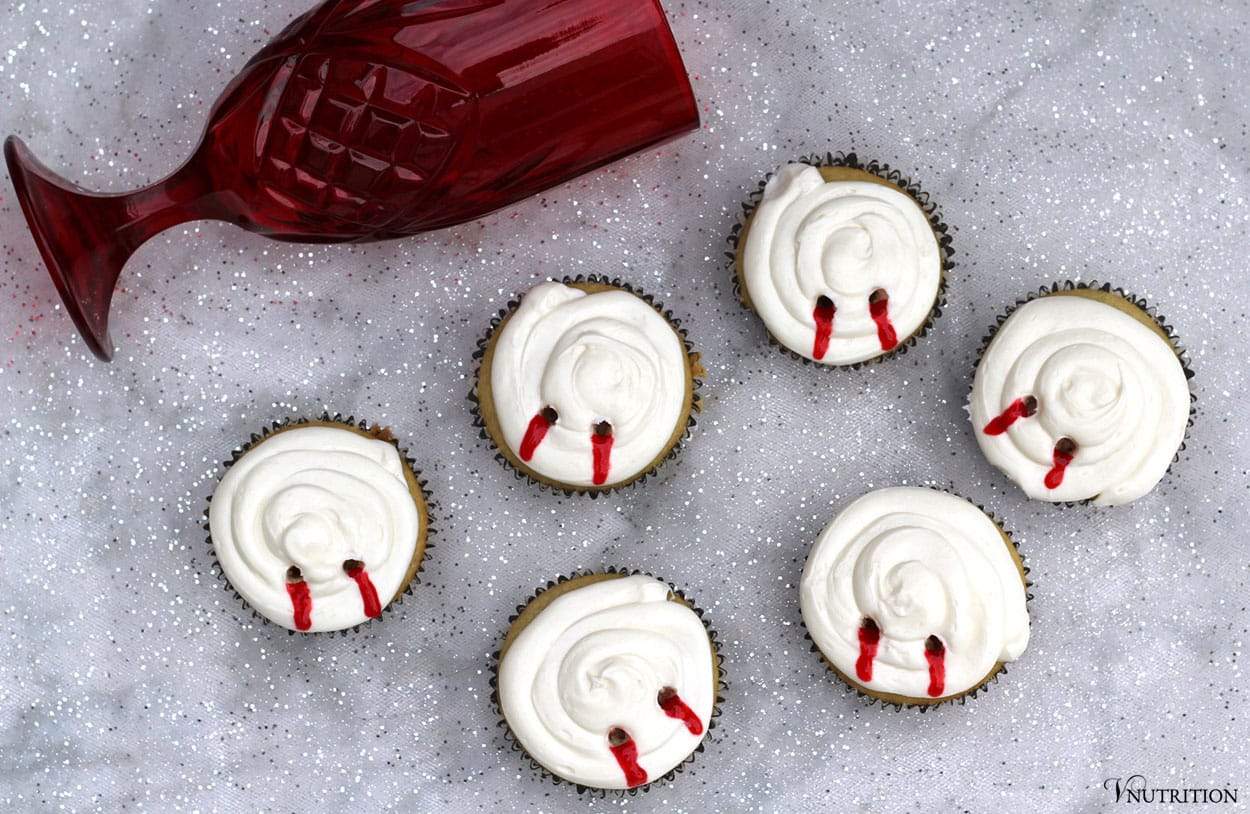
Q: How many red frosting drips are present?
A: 12